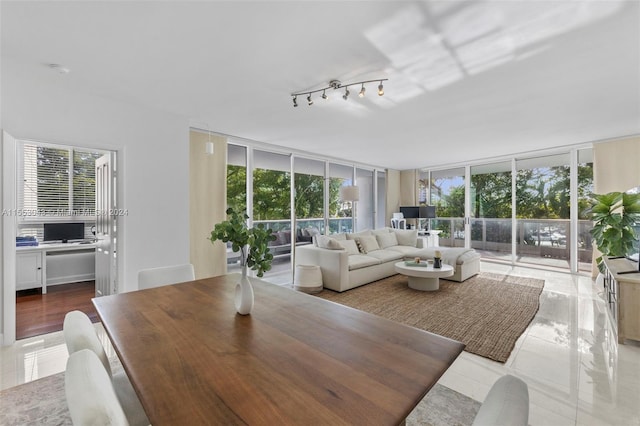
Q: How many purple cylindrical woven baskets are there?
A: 0